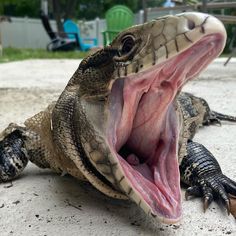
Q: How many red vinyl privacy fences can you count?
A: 0